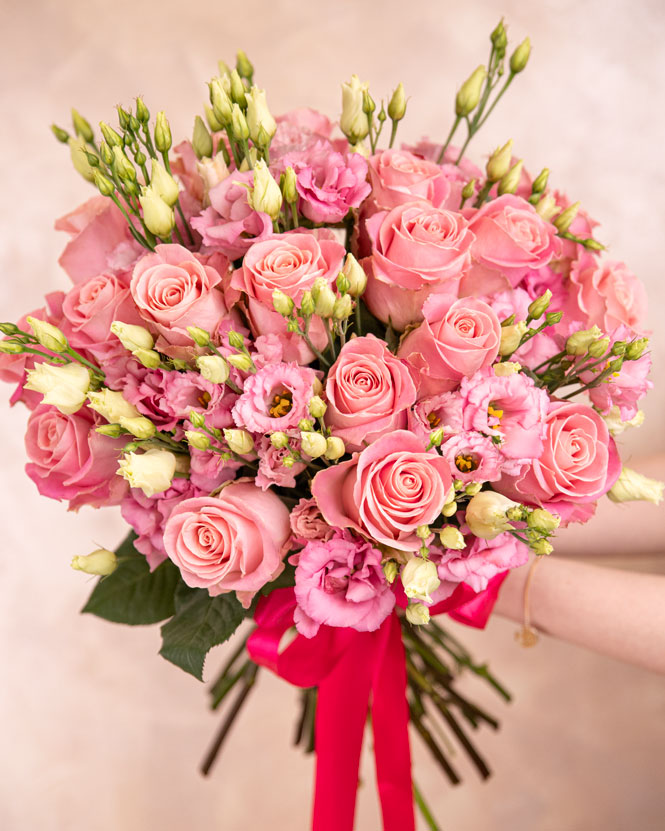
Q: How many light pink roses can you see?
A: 13